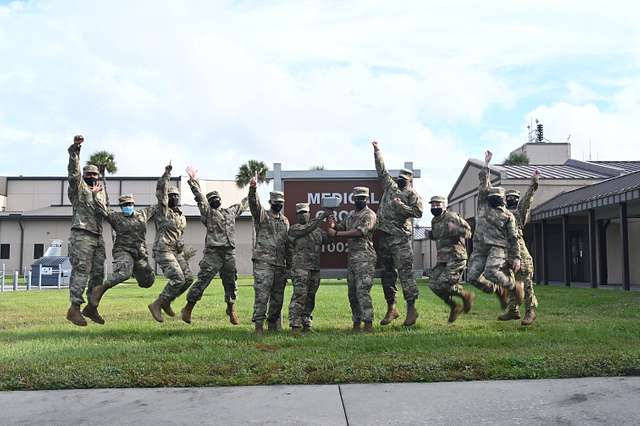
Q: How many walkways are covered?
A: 1